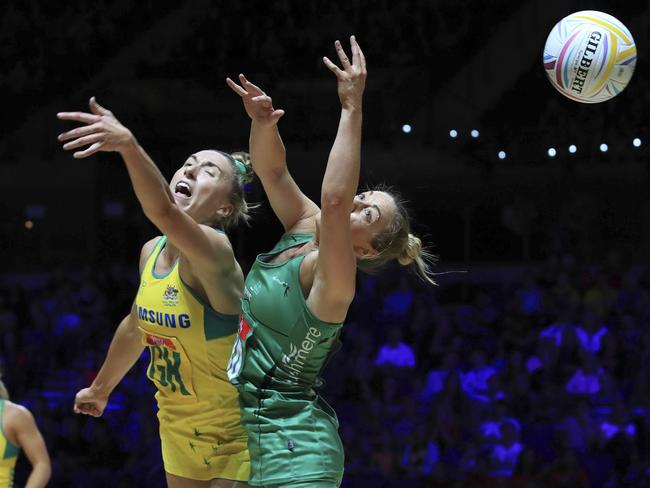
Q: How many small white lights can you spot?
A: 8